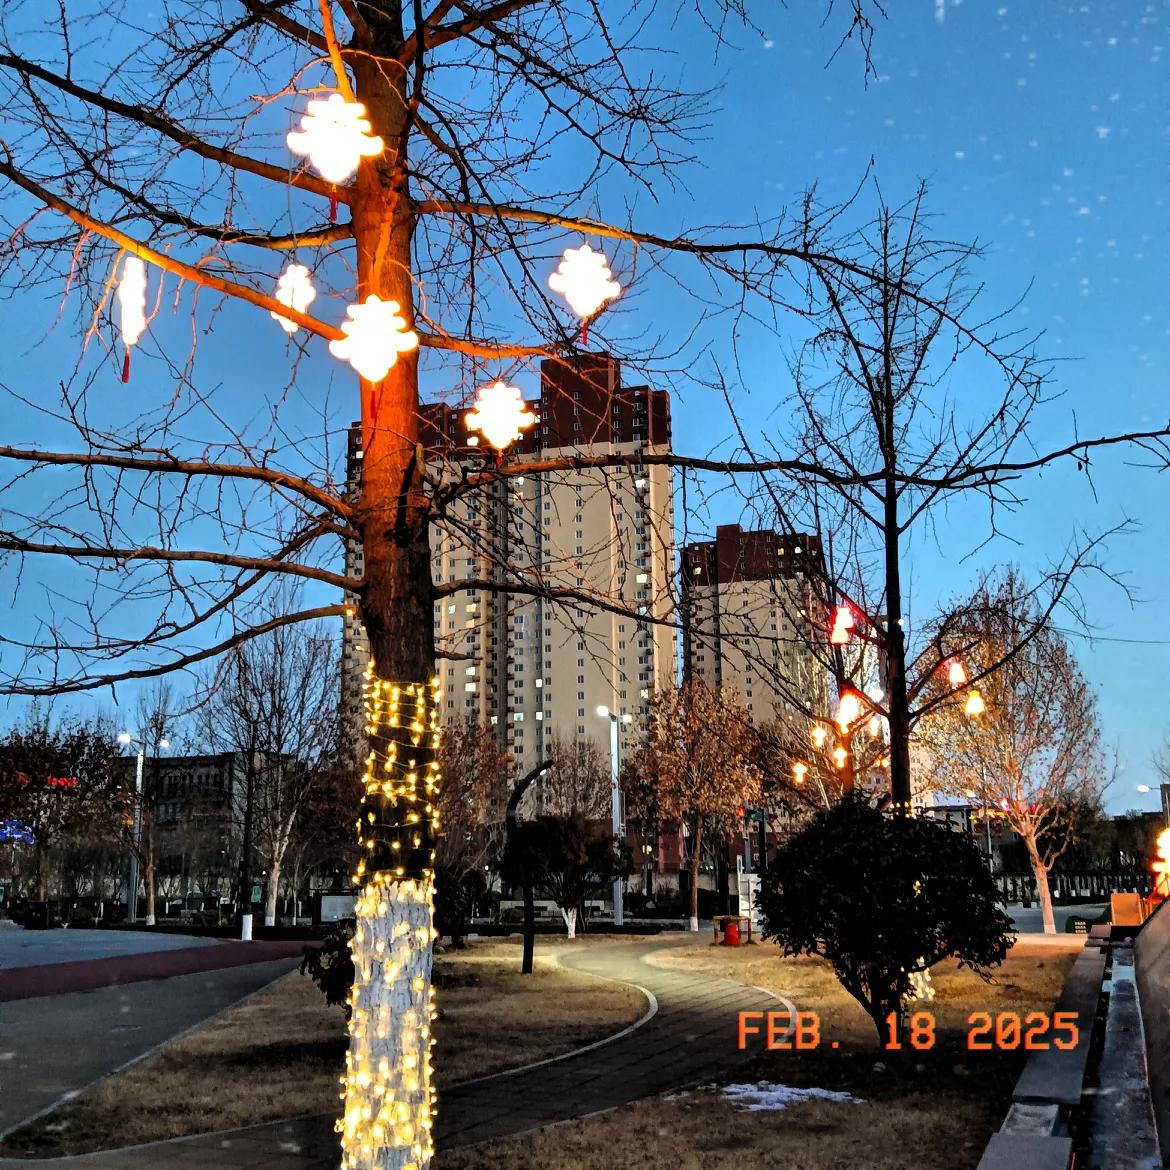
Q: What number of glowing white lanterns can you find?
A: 6